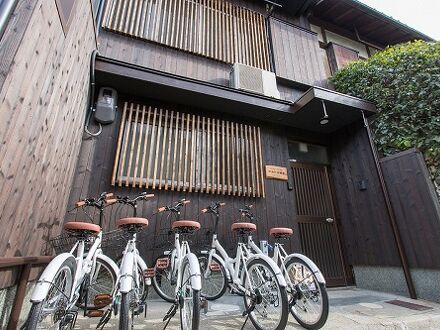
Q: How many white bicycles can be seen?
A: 5